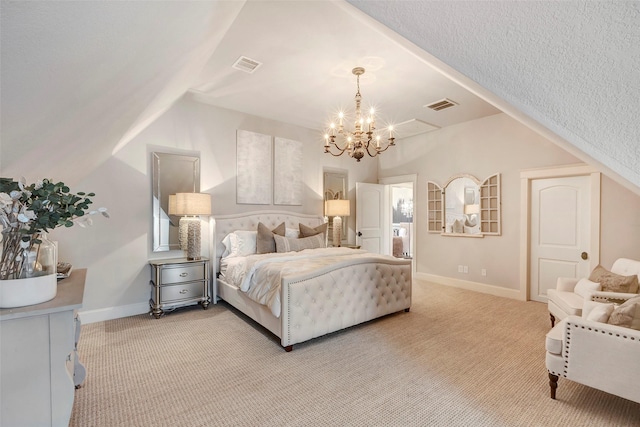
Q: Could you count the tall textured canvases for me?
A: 2